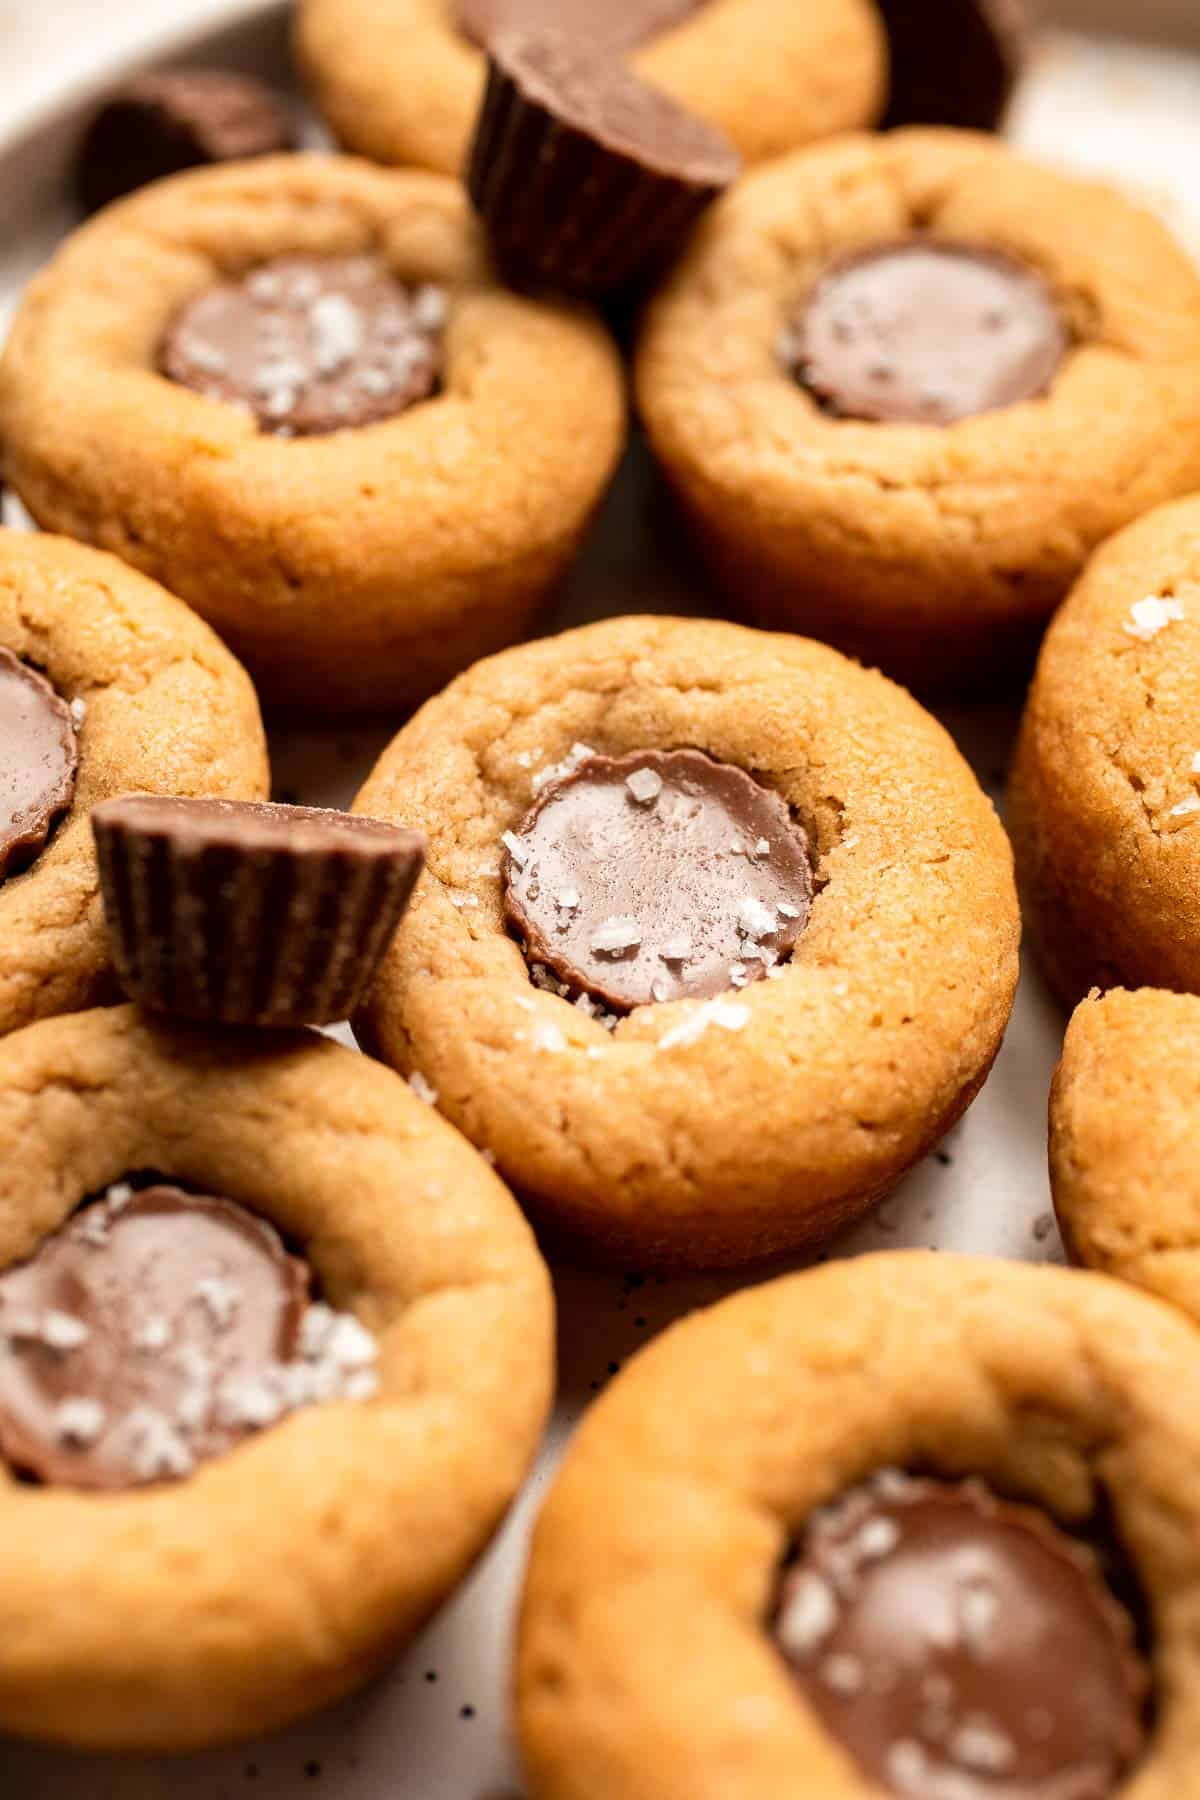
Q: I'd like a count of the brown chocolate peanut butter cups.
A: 11